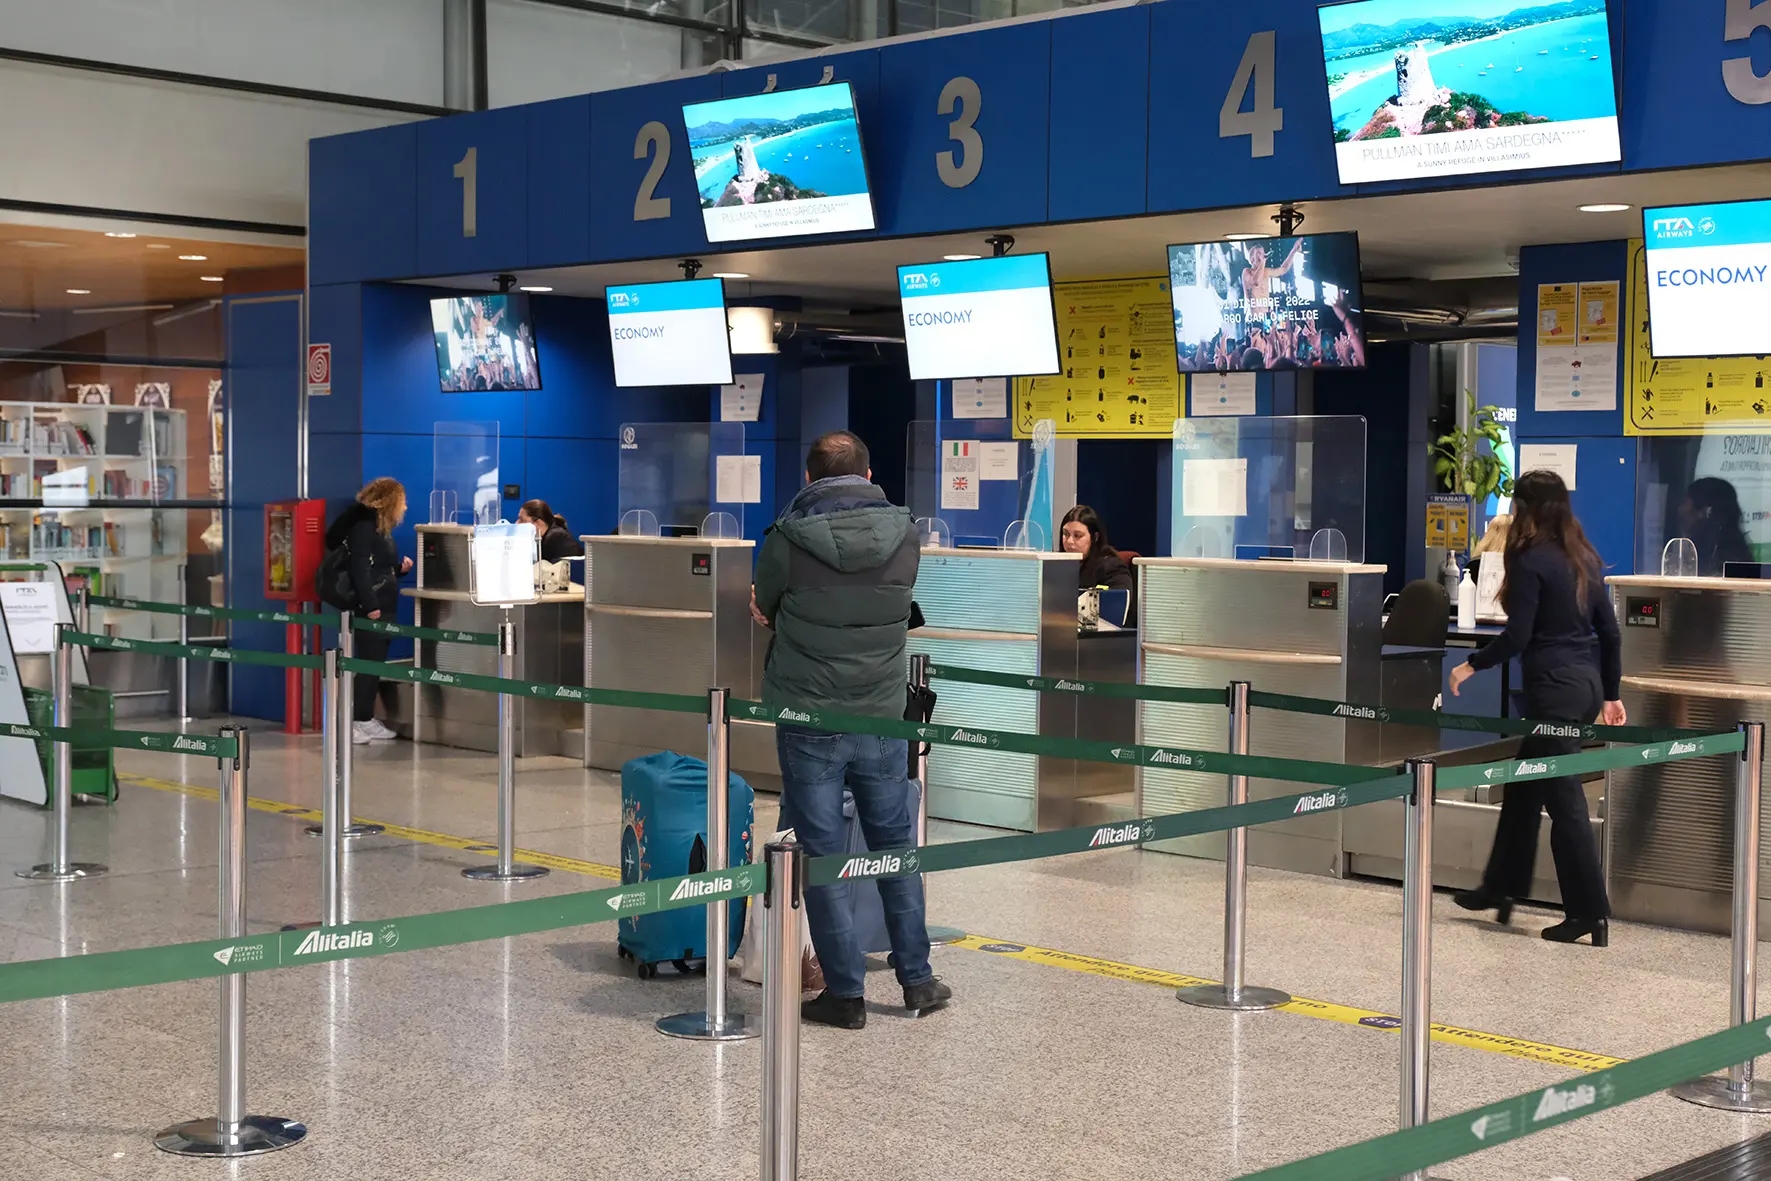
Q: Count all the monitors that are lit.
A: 7